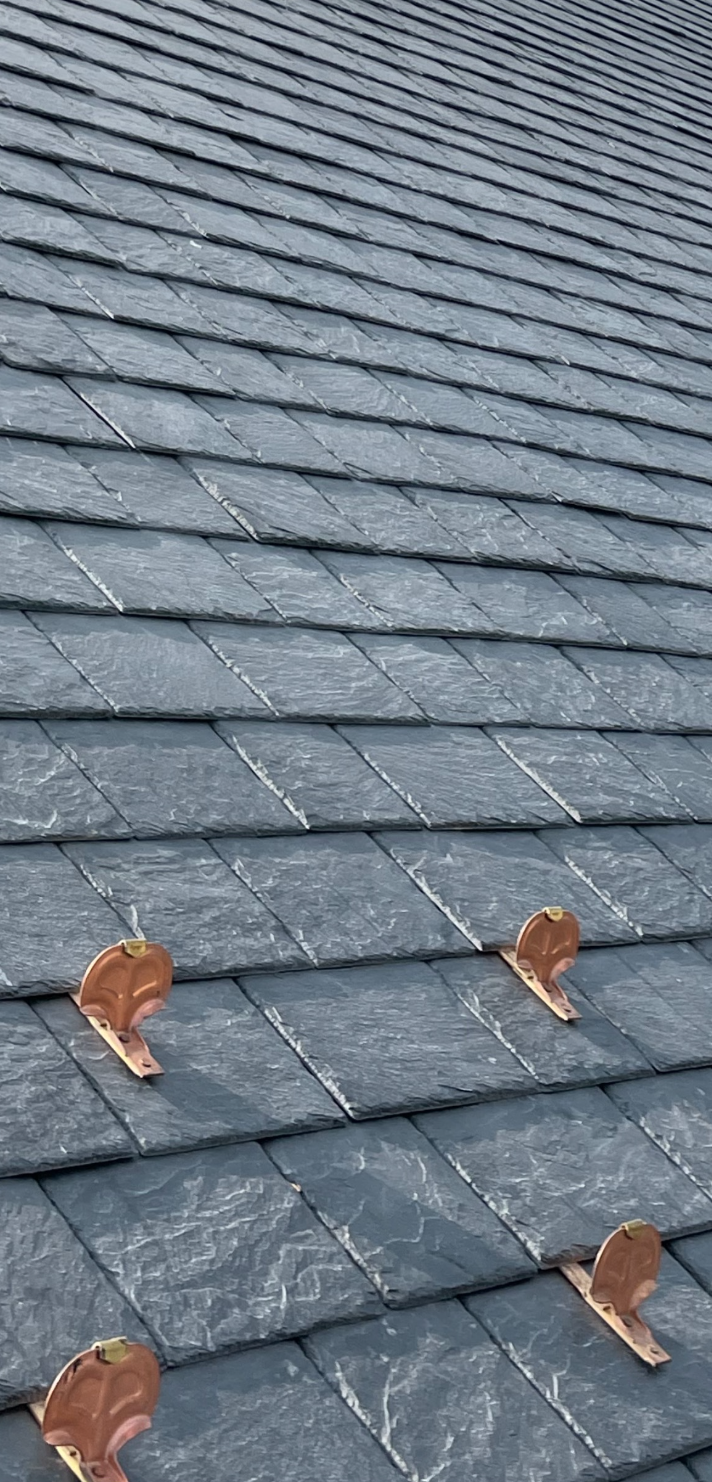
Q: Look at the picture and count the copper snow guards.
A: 4